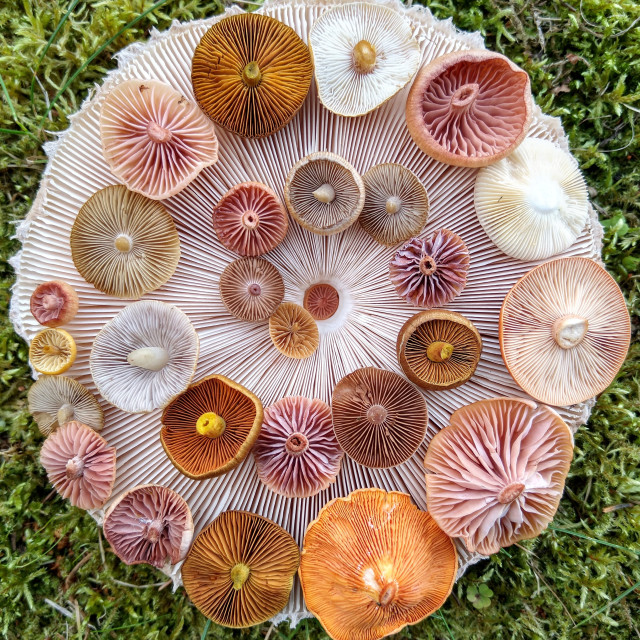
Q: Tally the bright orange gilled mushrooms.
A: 1